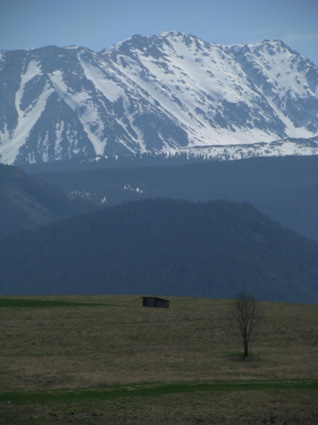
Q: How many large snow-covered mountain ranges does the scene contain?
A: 1